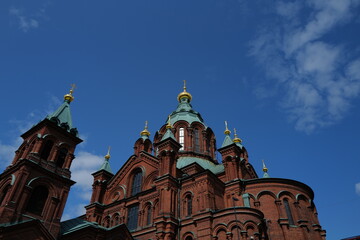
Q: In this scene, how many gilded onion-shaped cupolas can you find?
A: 8